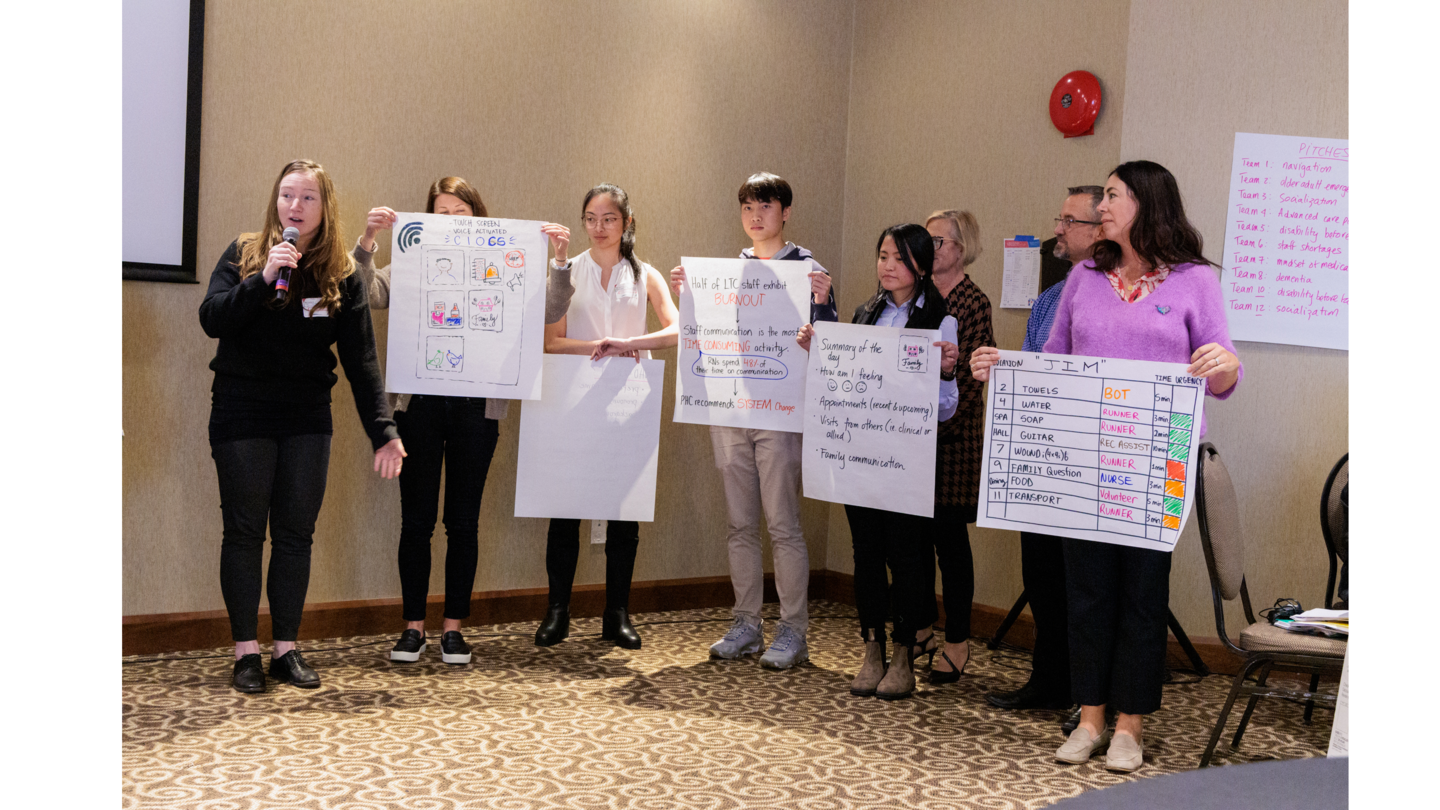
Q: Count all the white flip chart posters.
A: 6